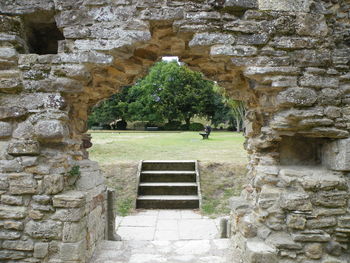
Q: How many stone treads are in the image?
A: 4